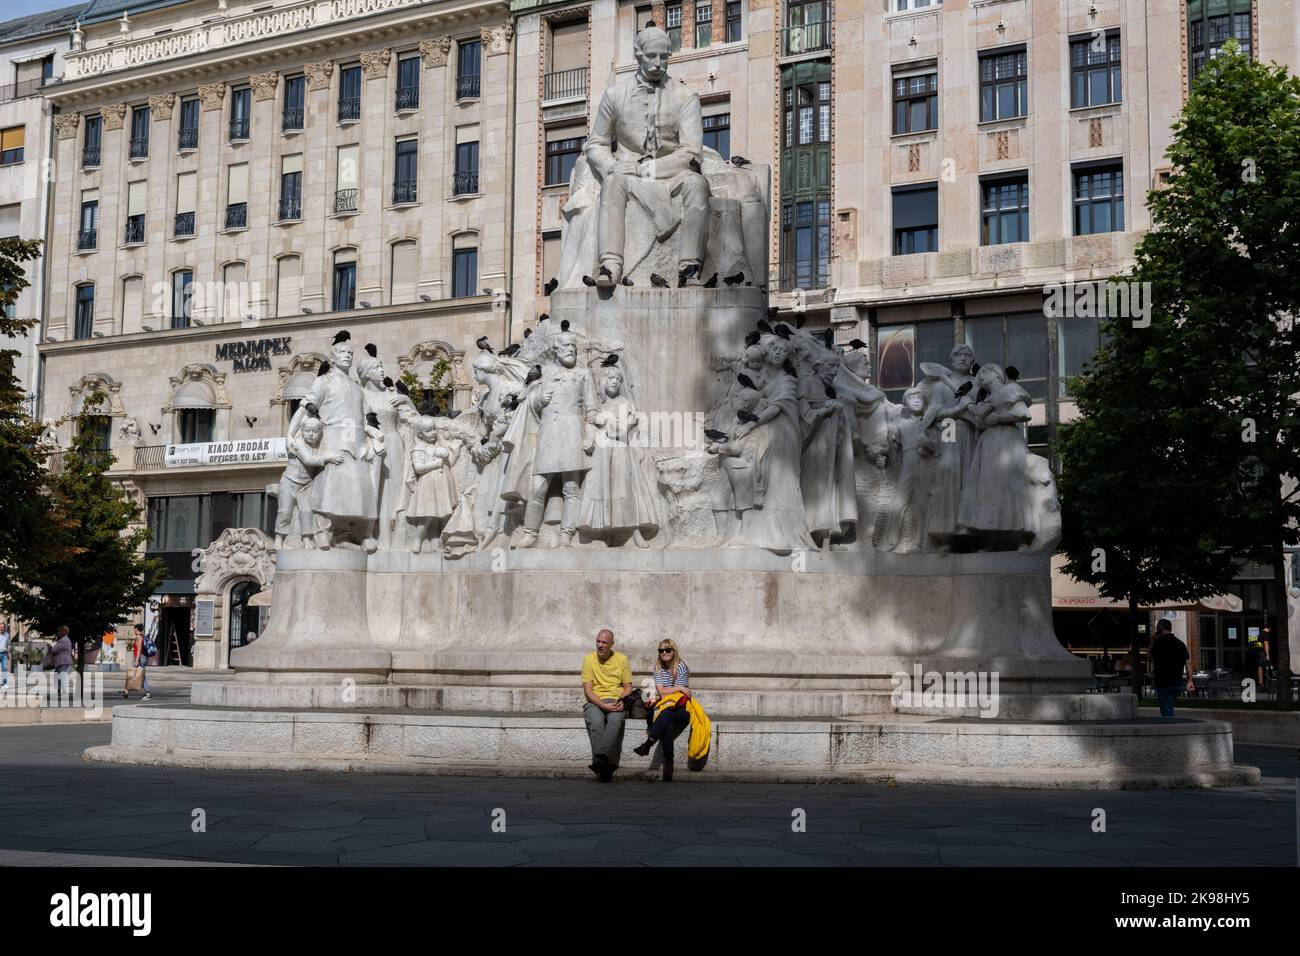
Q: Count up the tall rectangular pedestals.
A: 1